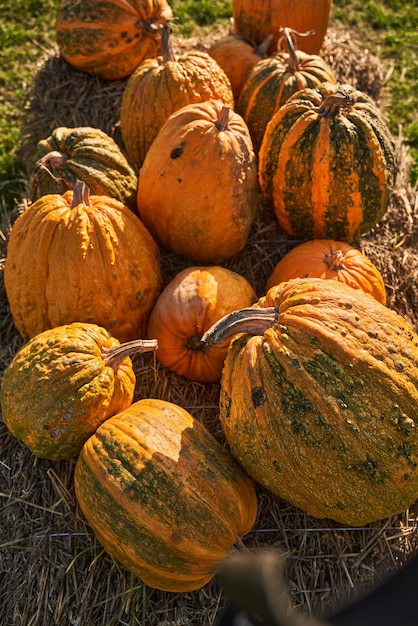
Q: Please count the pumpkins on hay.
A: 14